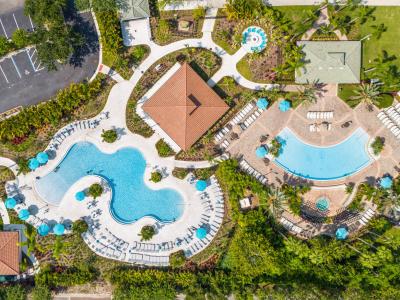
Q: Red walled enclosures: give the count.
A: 2